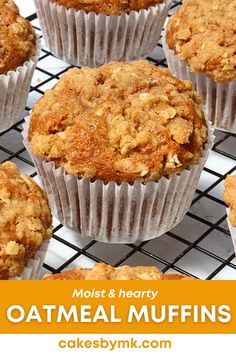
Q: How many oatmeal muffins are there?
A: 7